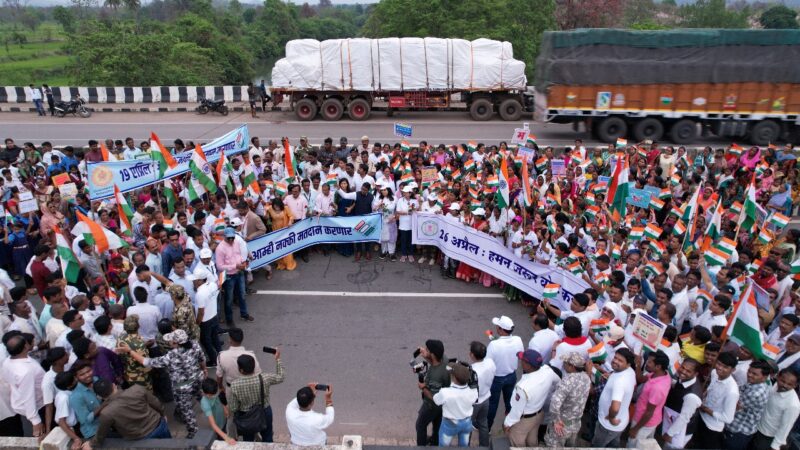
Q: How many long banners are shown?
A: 3